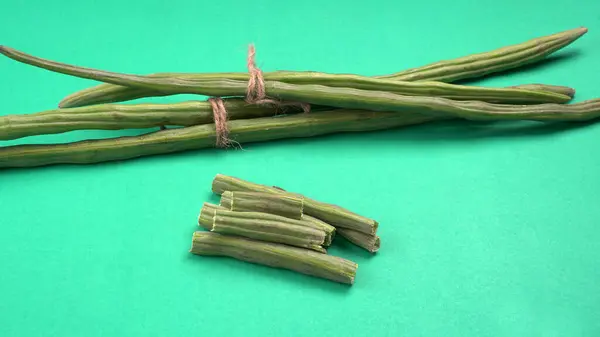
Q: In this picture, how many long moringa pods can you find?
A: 4